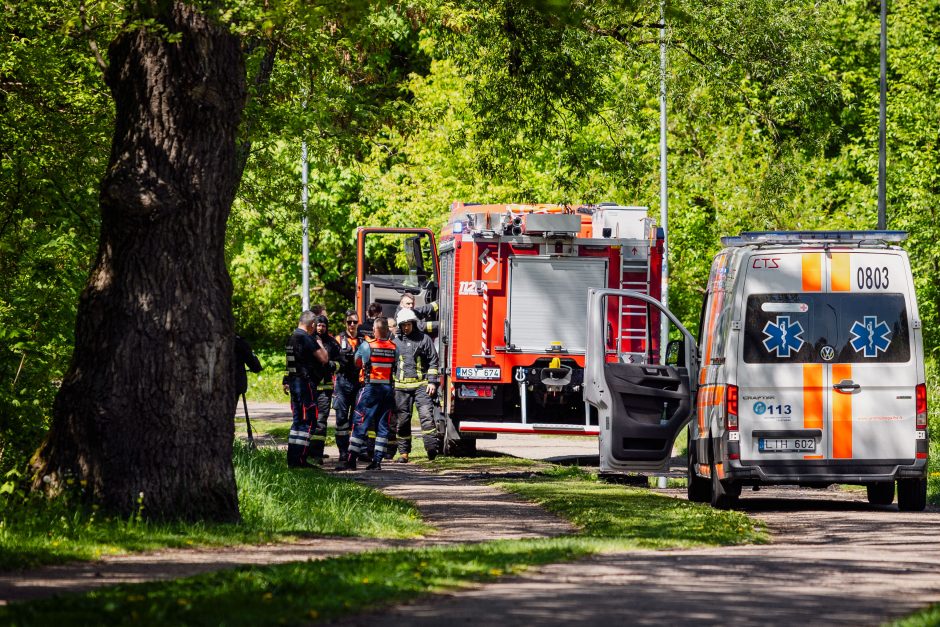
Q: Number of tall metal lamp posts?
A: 3